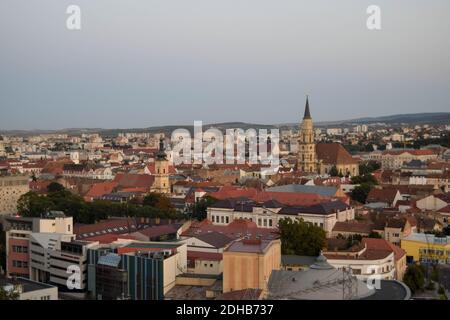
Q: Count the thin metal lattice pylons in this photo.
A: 1